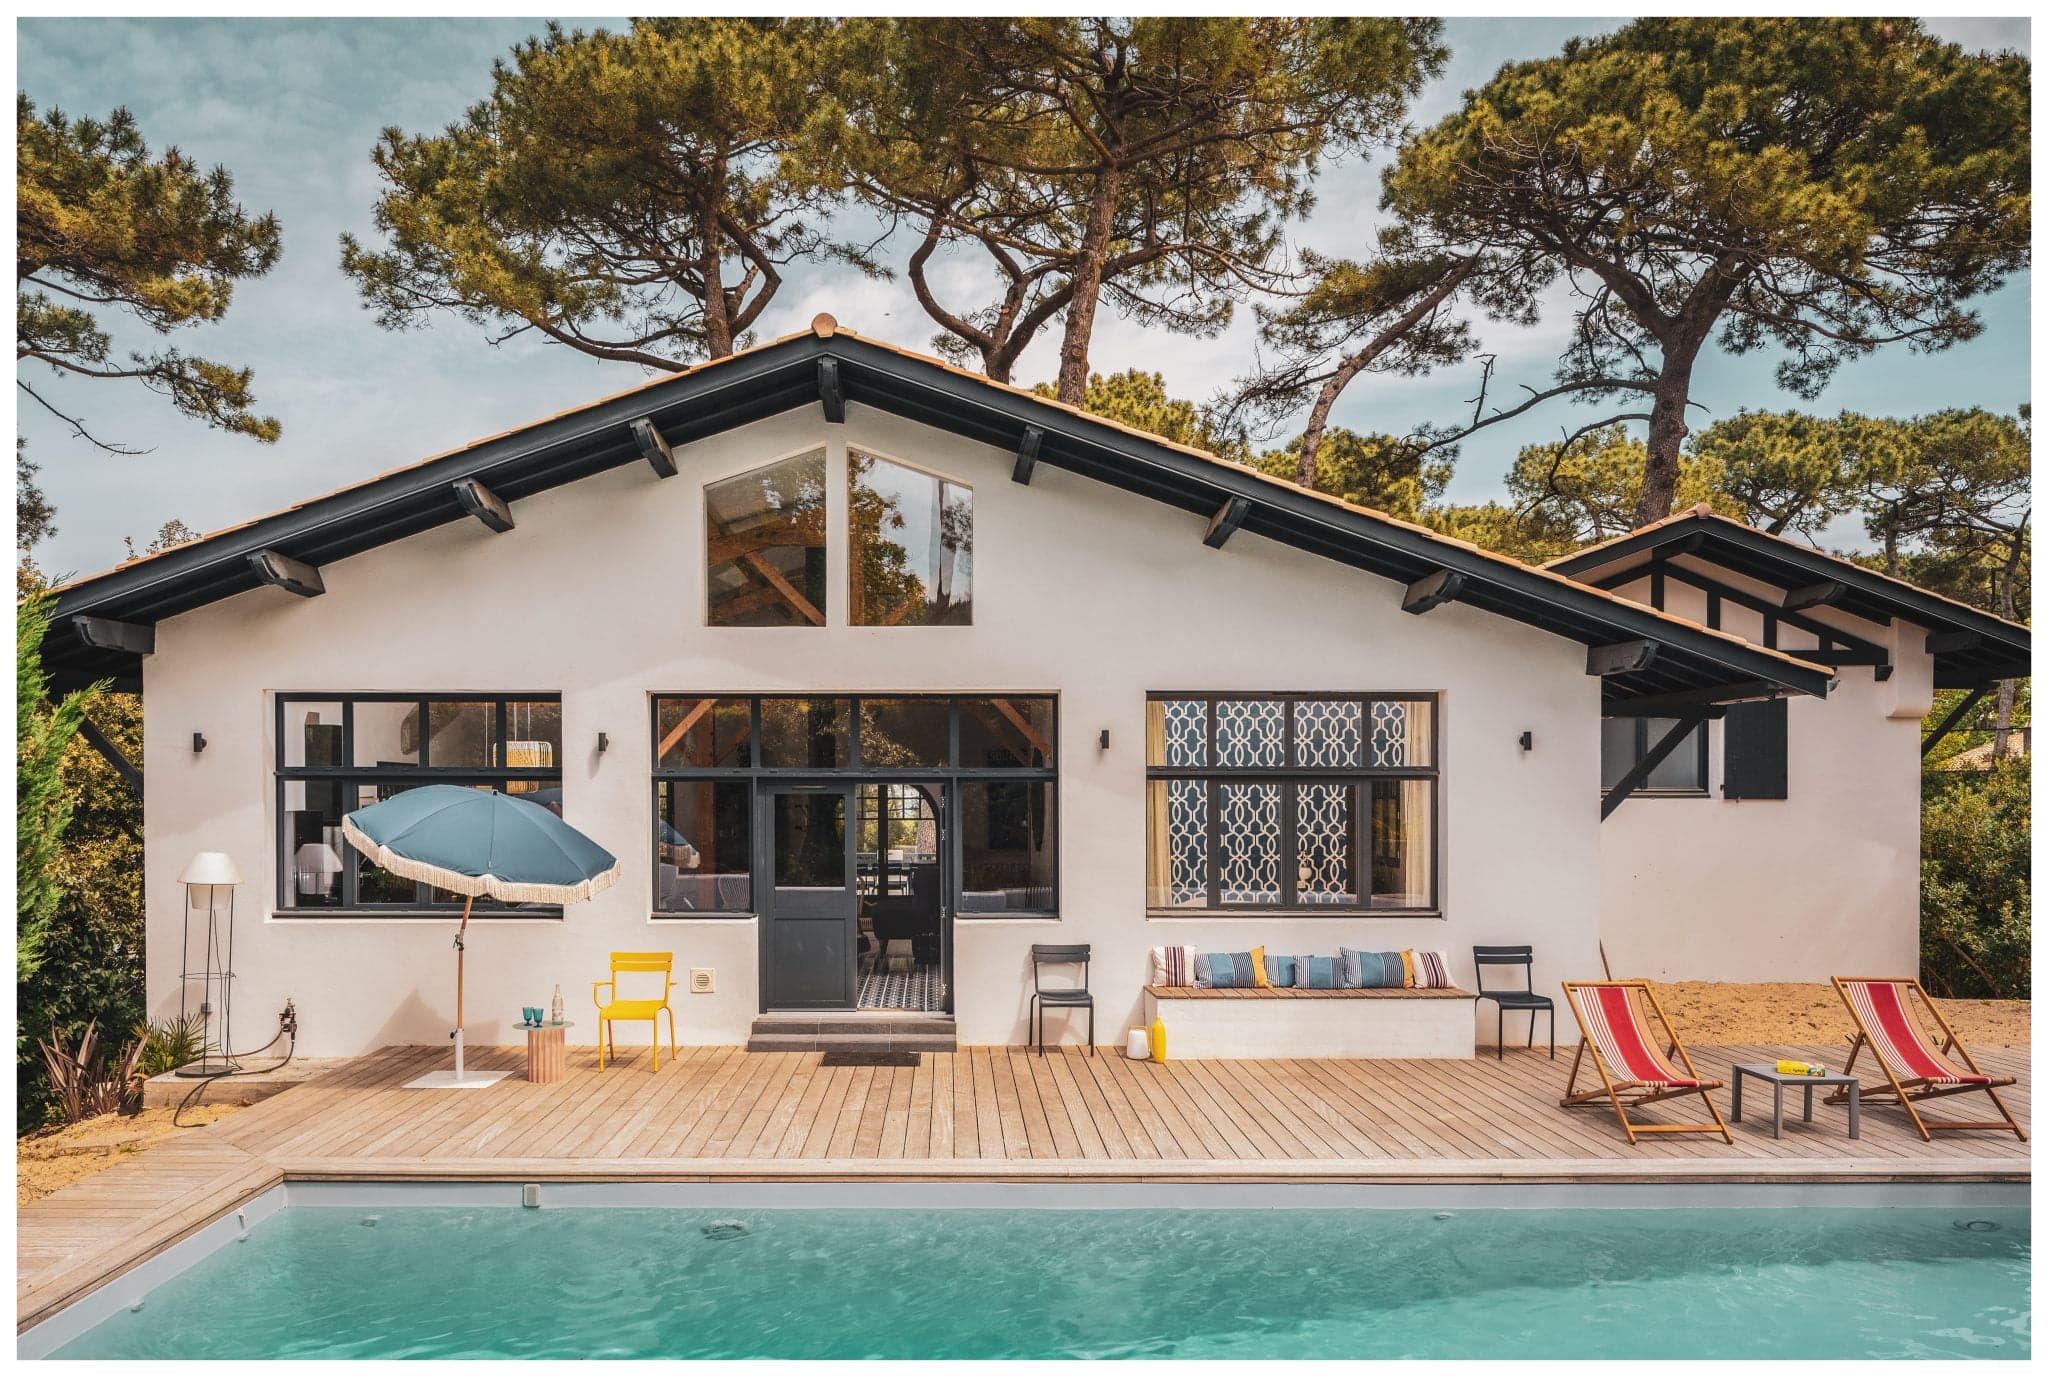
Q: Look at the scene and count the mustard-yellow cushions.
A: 2